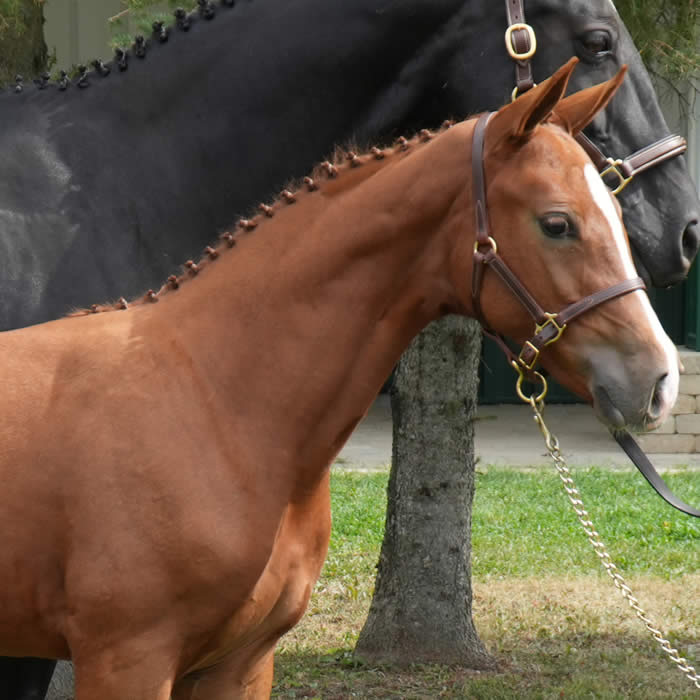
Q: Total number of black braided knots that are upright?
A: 11